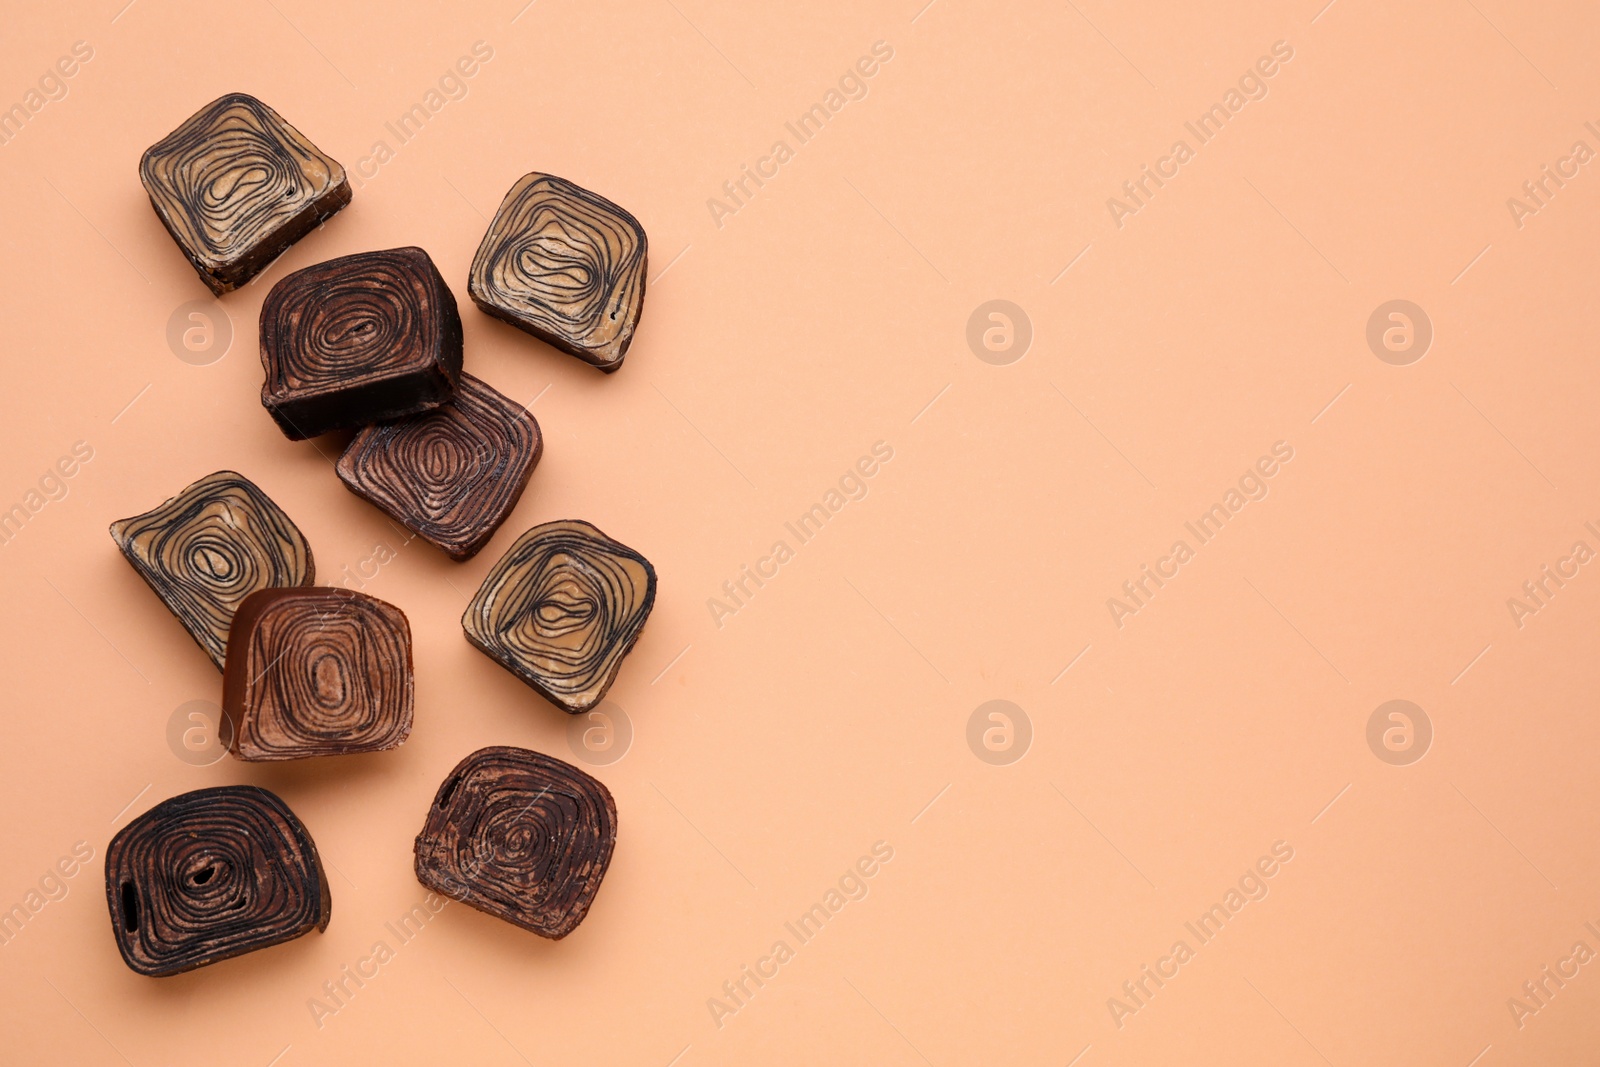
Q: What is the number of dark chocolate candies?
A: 5